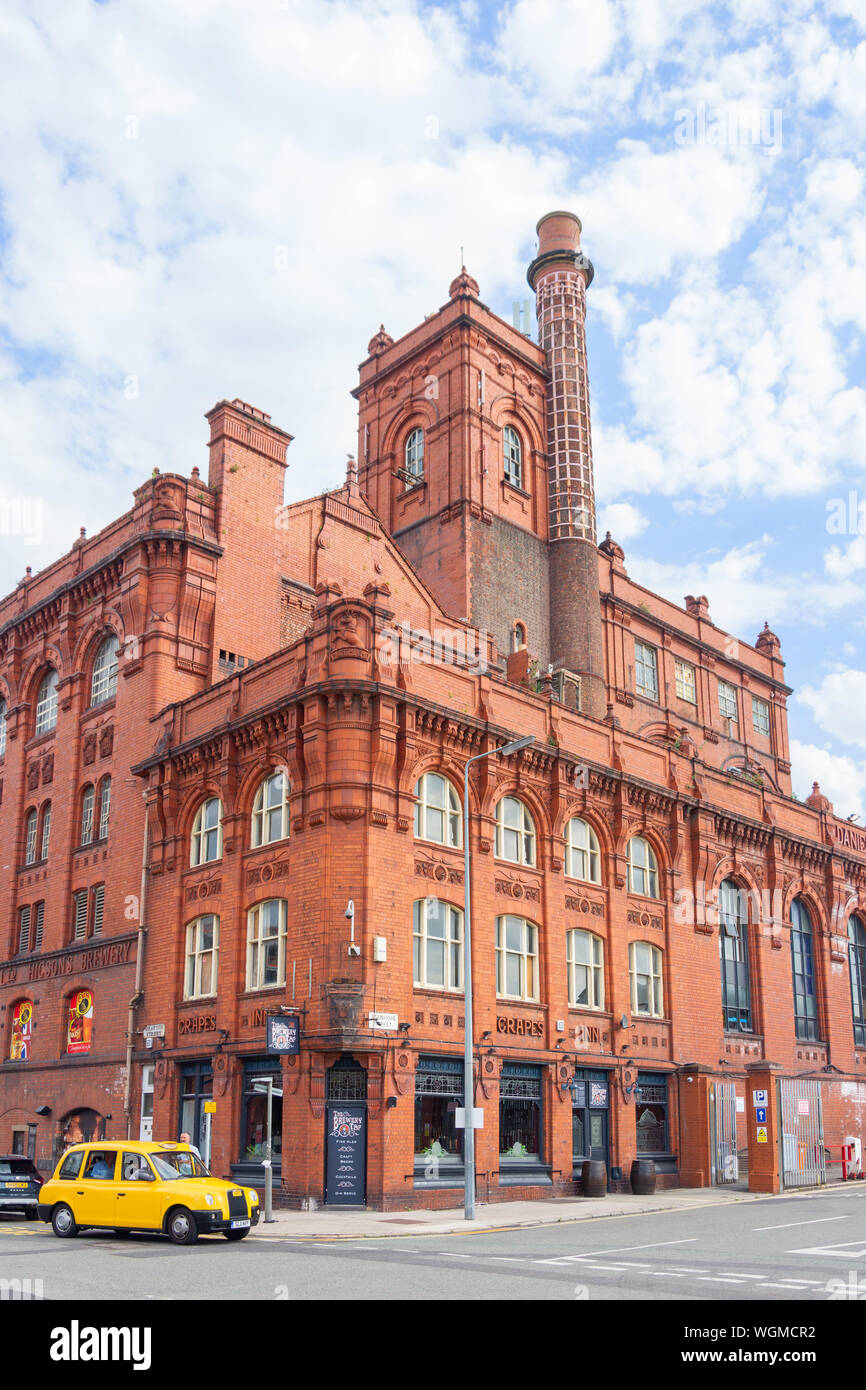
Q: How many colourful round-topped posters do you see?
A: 2